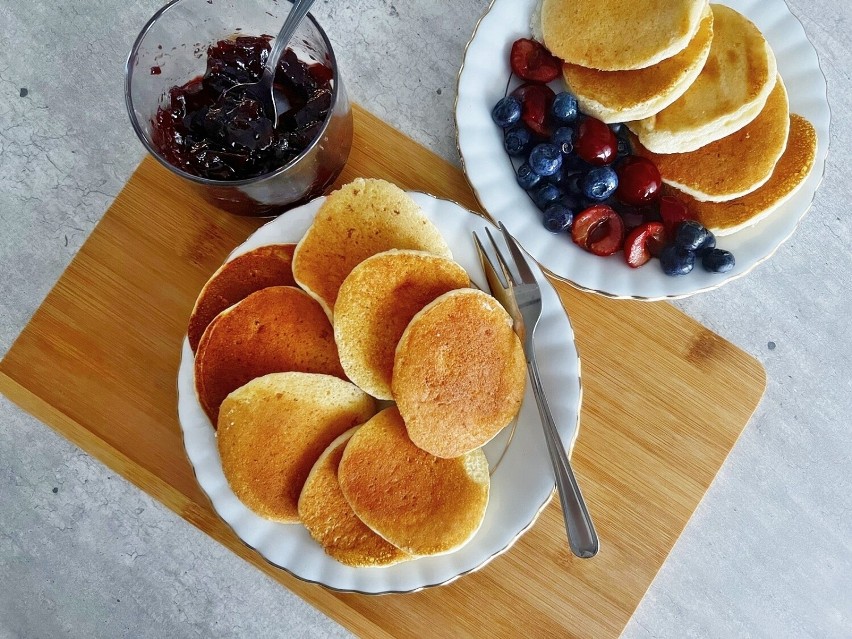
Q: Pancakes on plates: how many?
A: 13